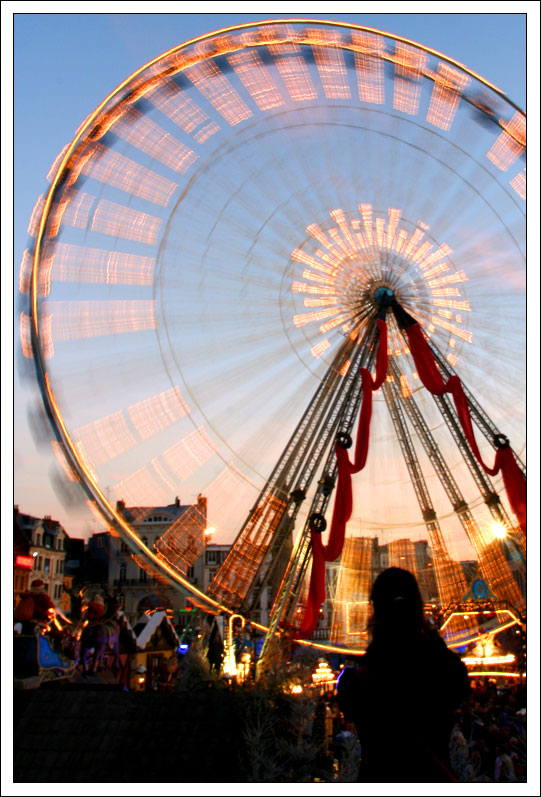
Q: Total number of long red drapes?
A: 2